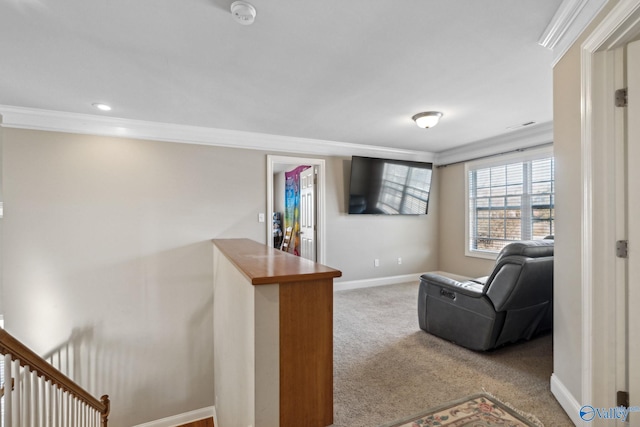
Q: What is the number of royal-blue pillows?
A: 0